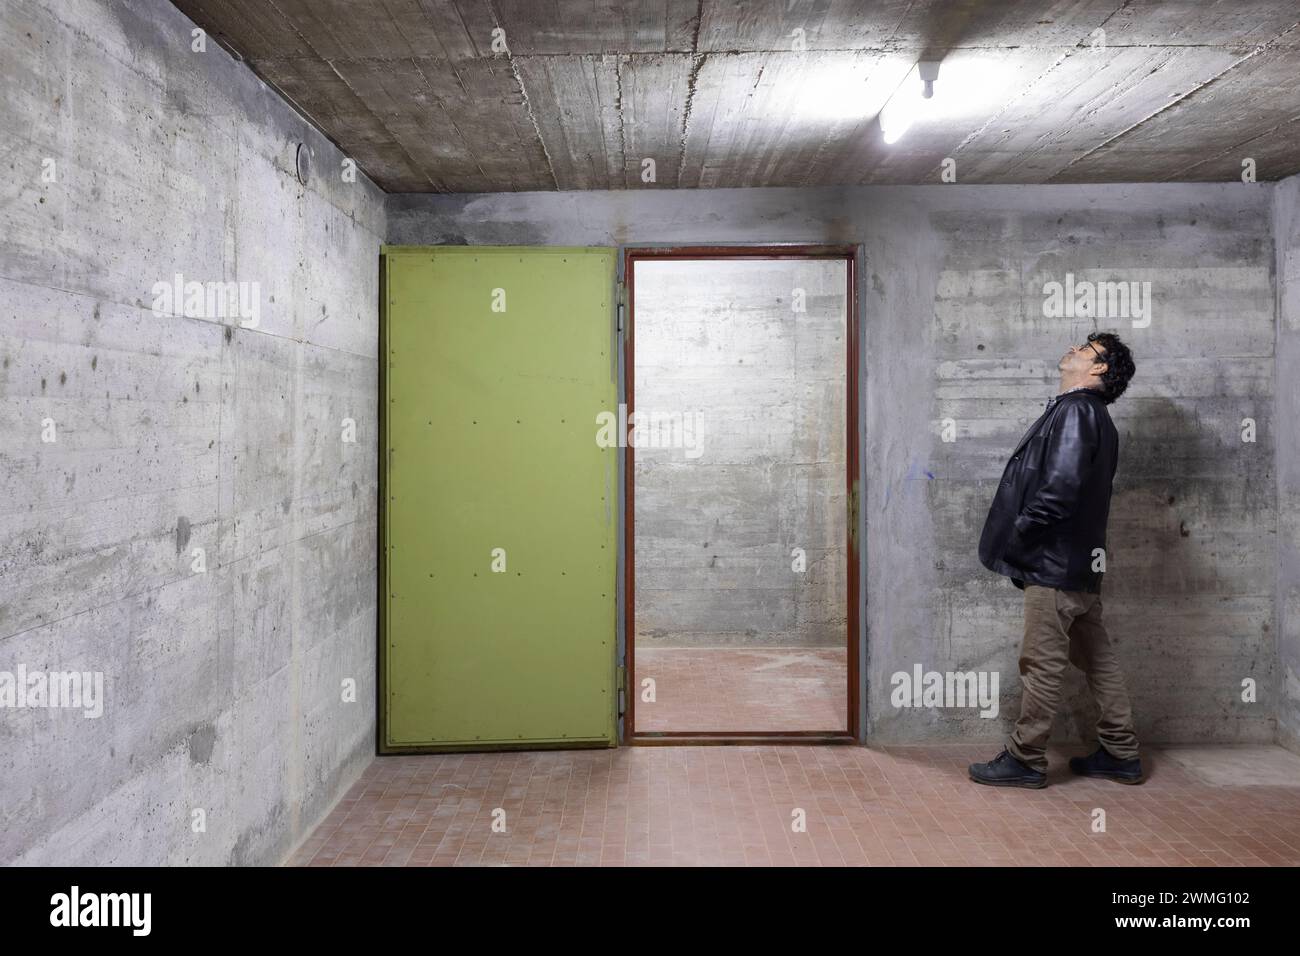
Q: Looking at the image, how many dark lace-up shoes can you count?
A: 2